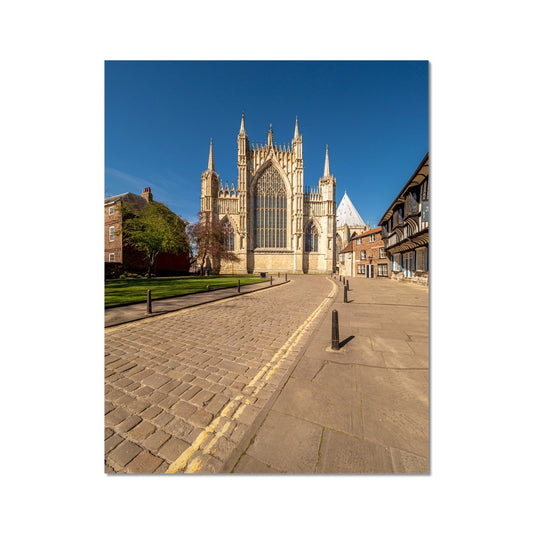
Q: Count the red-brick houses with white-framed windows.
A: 2